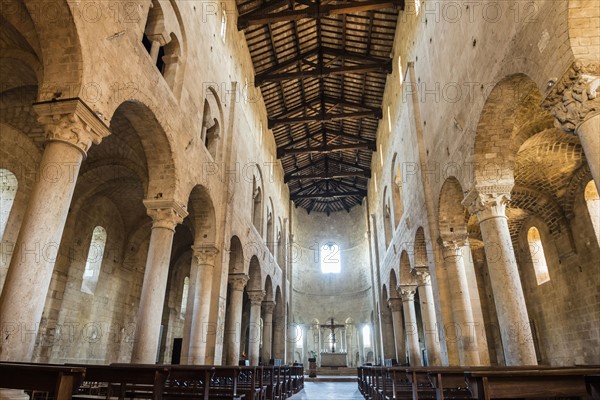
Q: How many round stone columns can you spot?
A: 12